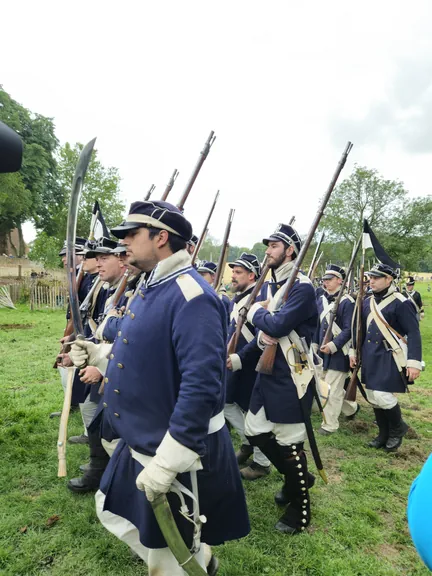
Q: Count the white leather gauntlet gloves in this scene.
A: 2